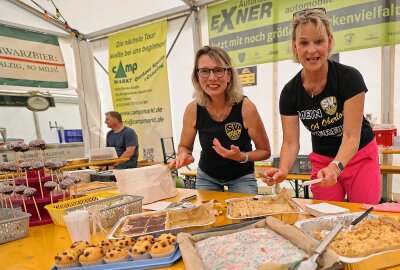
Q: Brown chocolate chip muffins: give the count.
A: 10